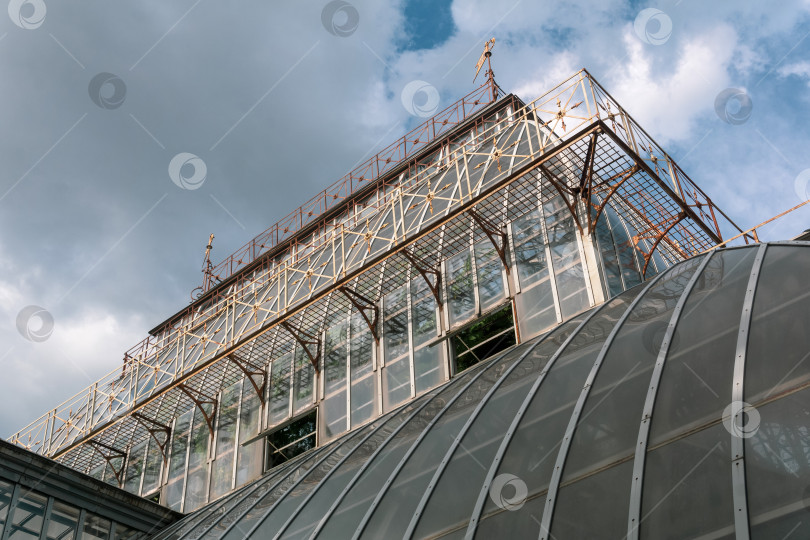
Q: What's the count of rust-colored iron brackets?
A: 12